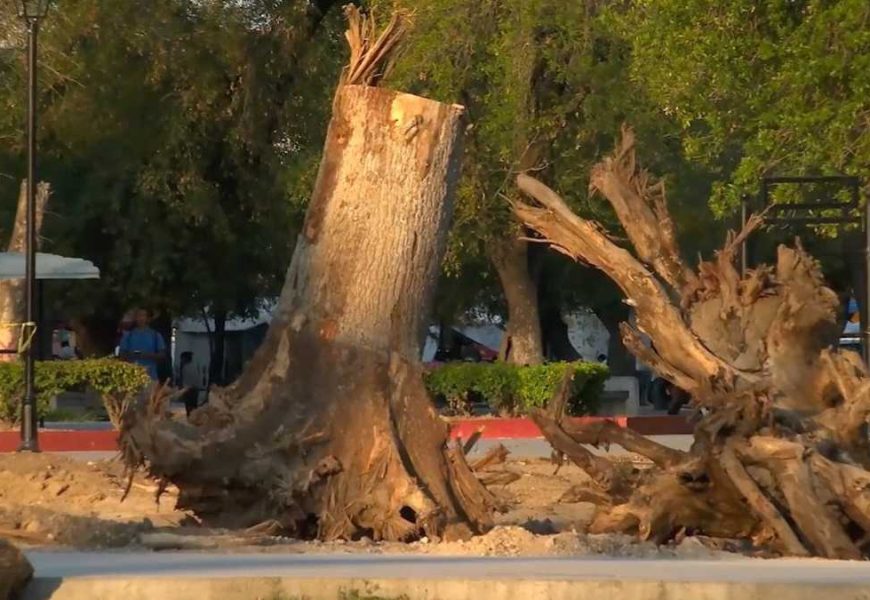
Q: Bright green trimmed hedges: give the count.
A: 2